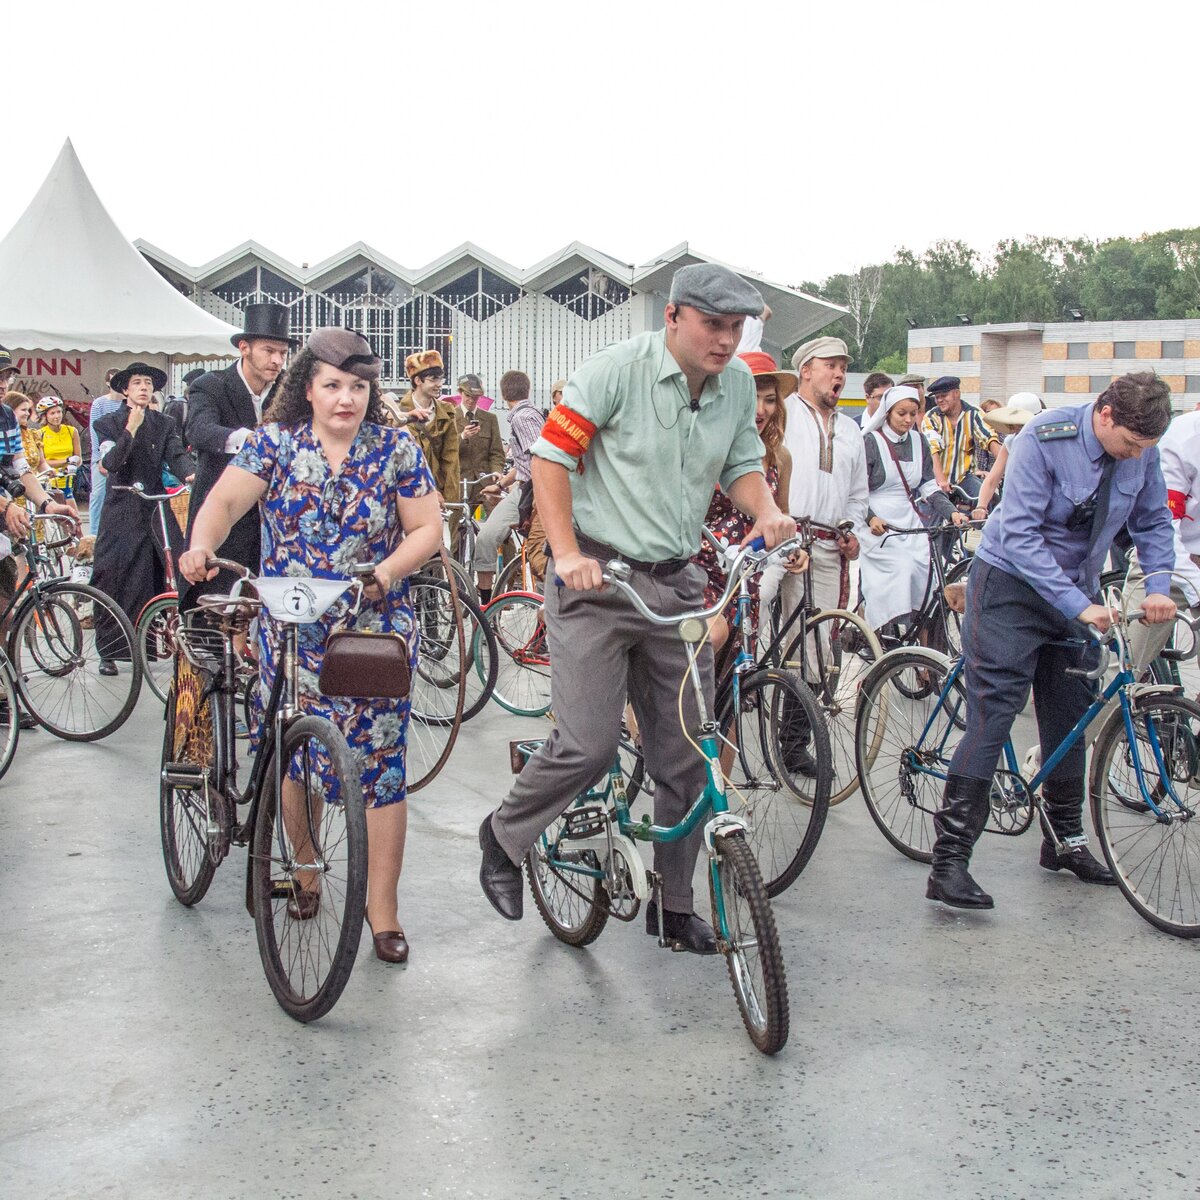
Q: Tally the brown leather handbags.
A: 1